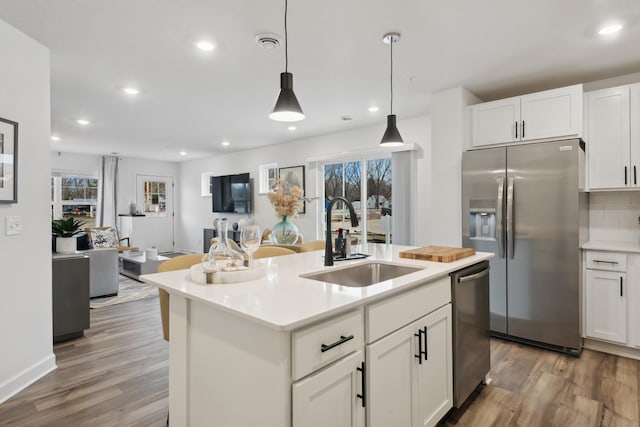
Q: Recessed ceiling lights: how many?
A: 9